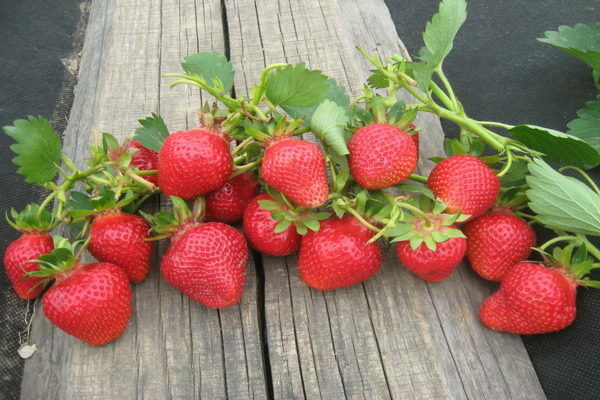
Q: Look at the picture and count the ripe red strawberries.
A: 15